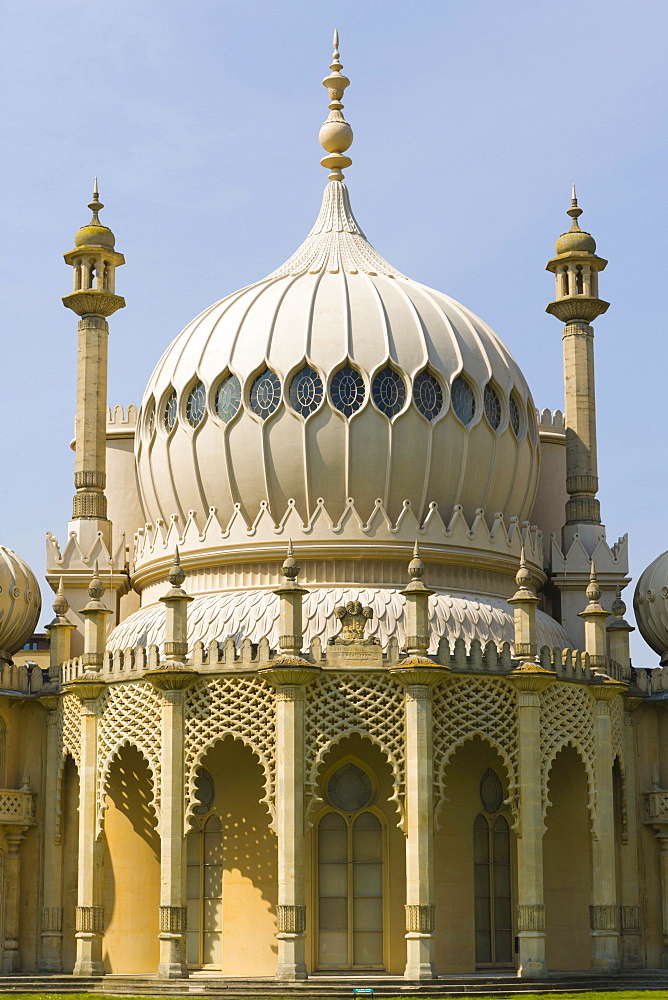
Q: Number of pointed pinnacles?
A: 11